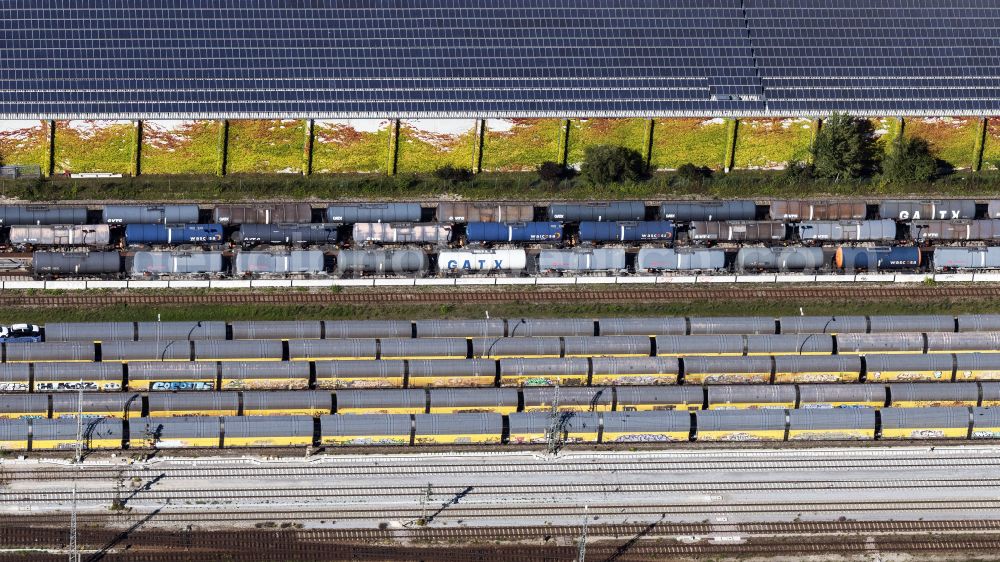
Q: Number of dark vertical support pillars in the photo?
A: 12